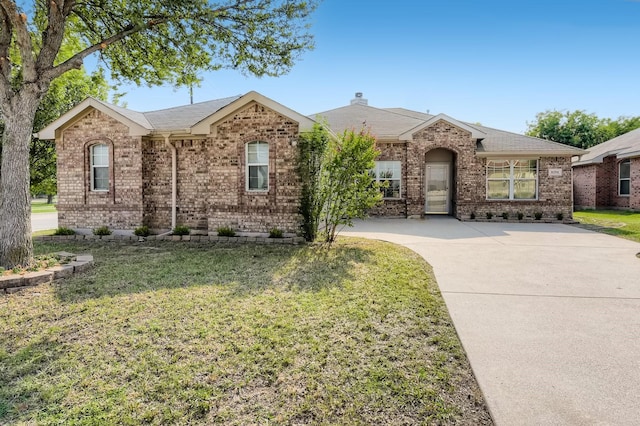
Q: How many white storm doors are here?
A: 1